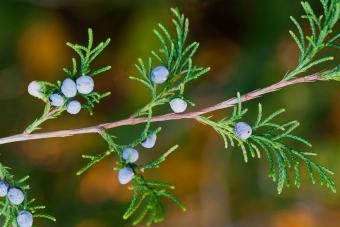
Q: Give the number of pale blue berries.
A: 14